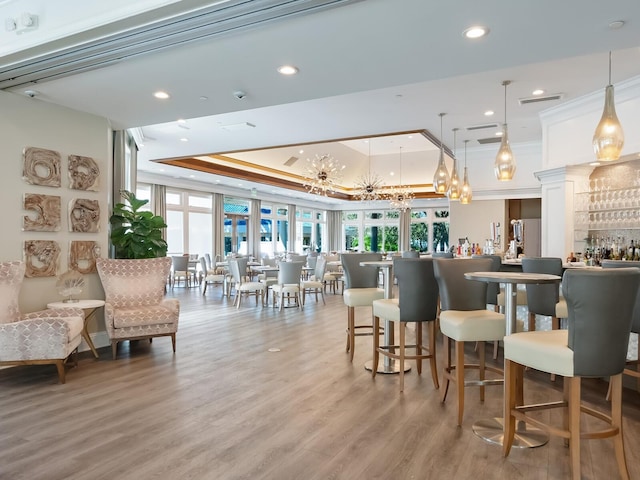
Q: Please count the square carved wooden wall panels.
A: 6